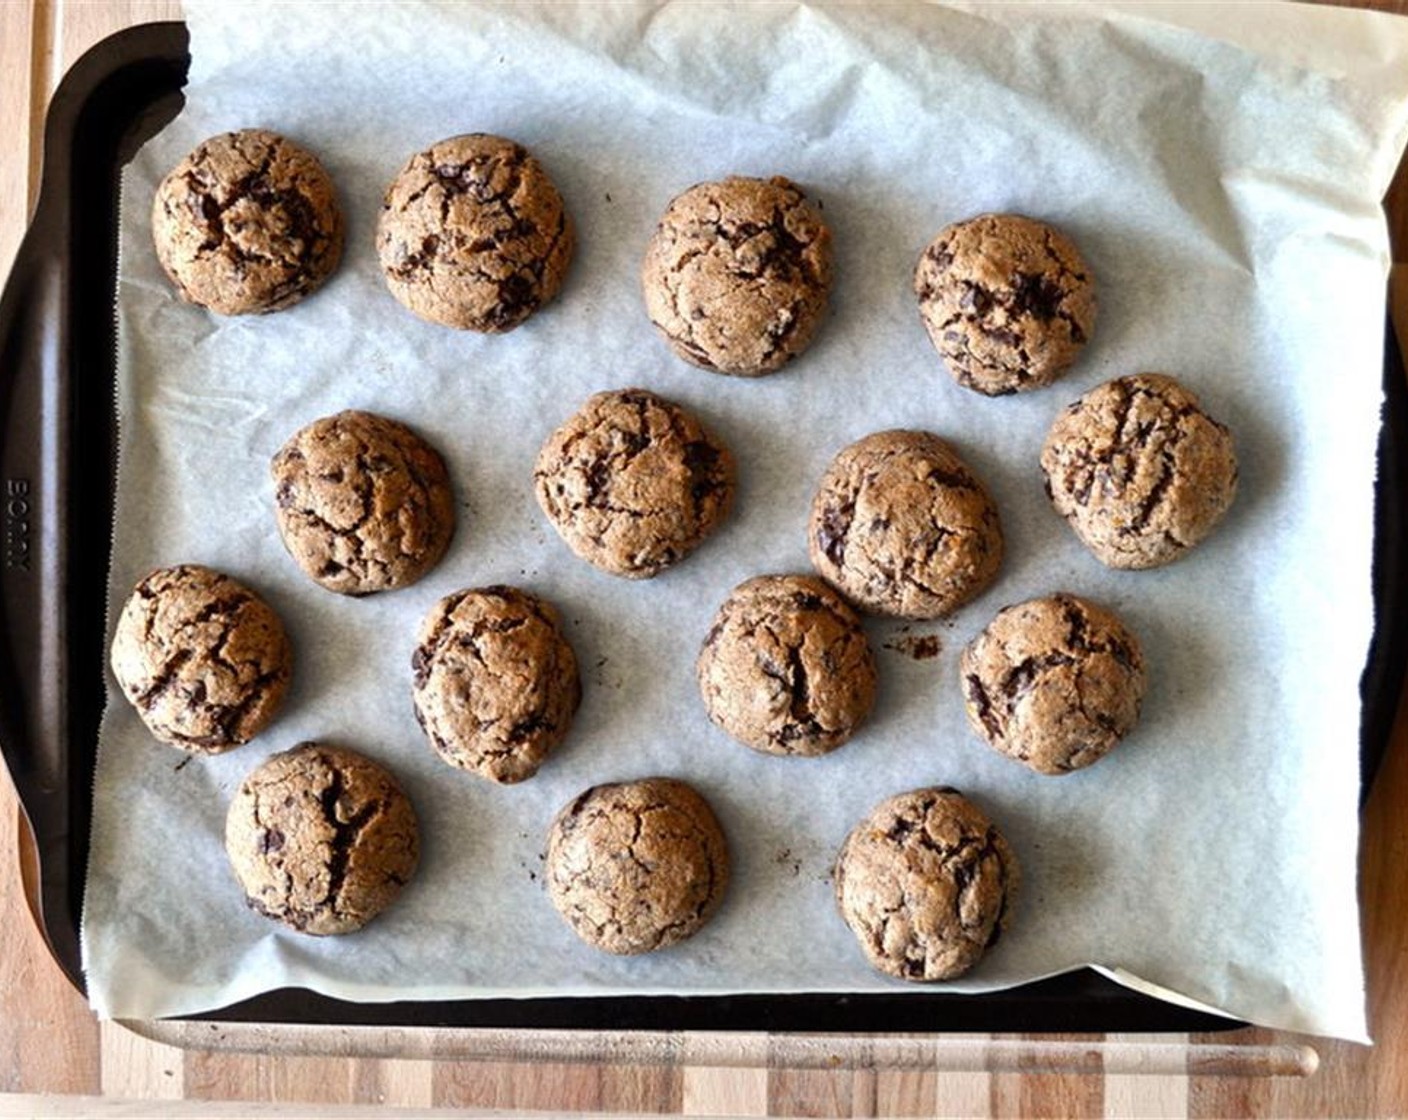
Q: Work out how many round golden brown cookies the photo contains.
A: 15